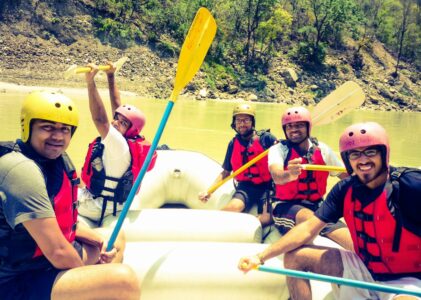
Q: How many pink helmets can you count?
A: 3